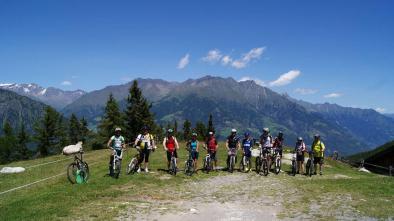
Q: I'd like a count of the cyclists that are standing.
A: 11